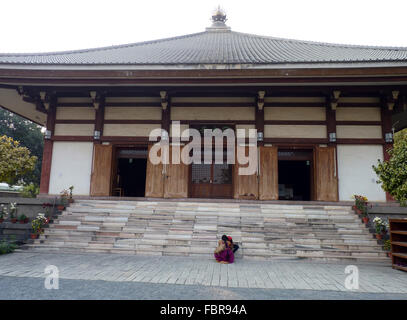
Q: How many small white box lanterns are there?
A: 6